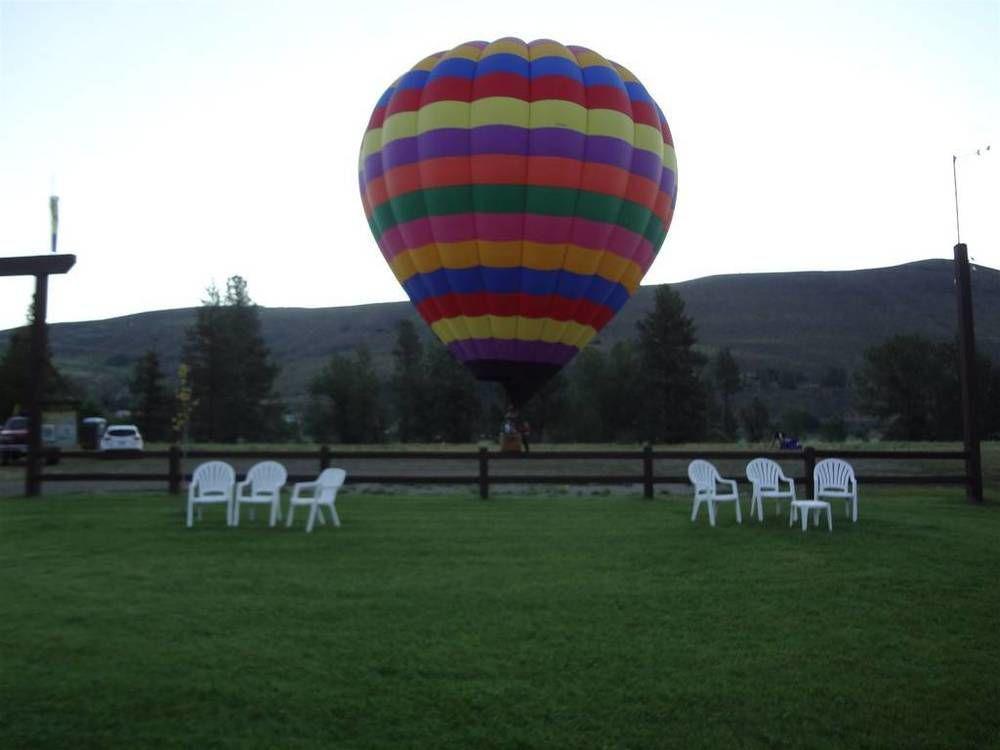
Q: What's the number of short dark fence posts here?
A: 5